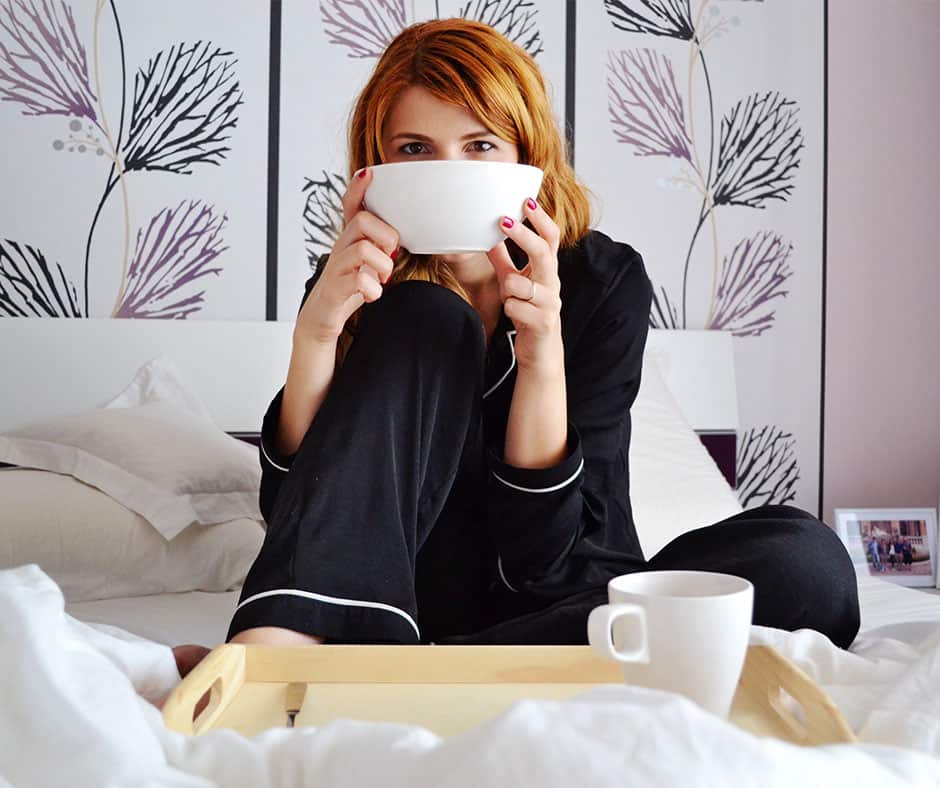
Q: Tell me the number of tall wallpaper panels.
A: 3